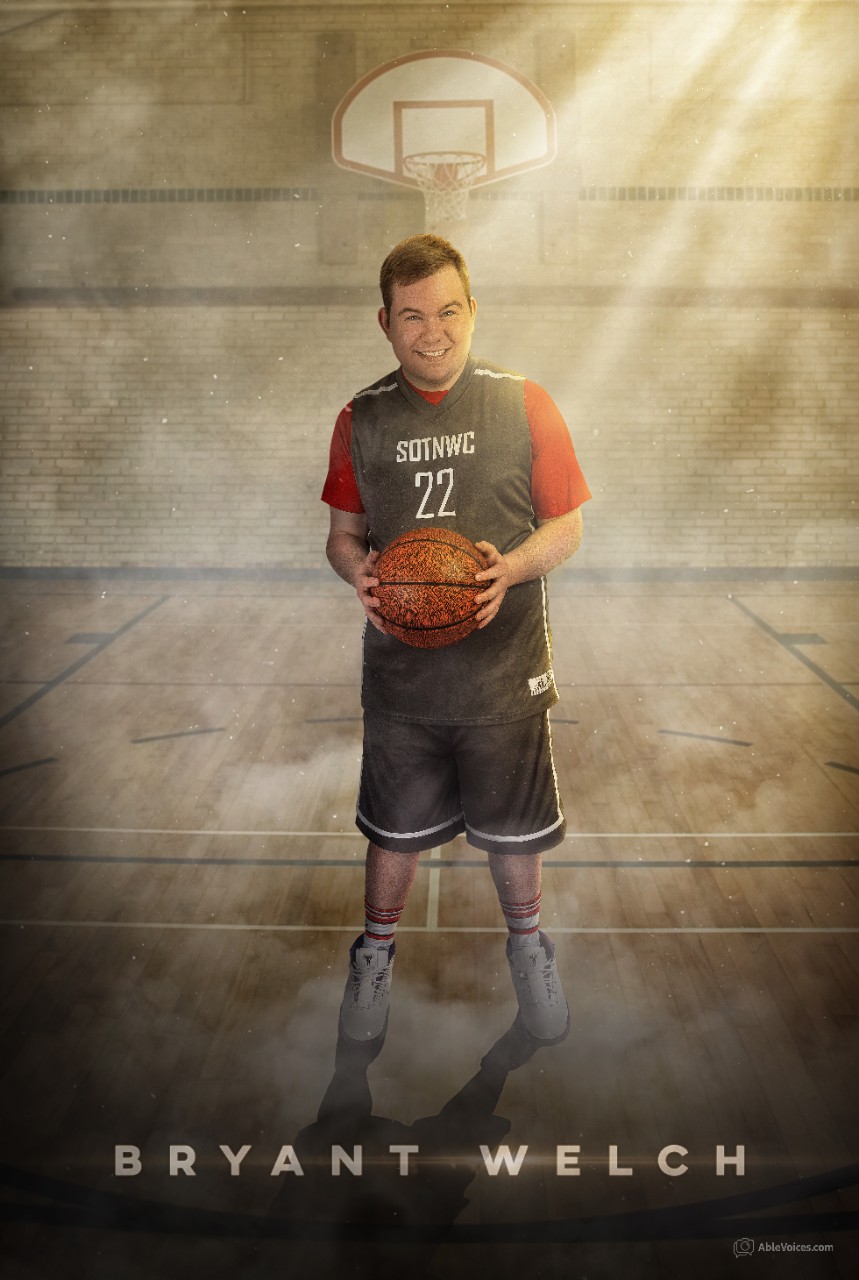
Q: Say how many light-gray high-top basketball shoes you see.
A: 2